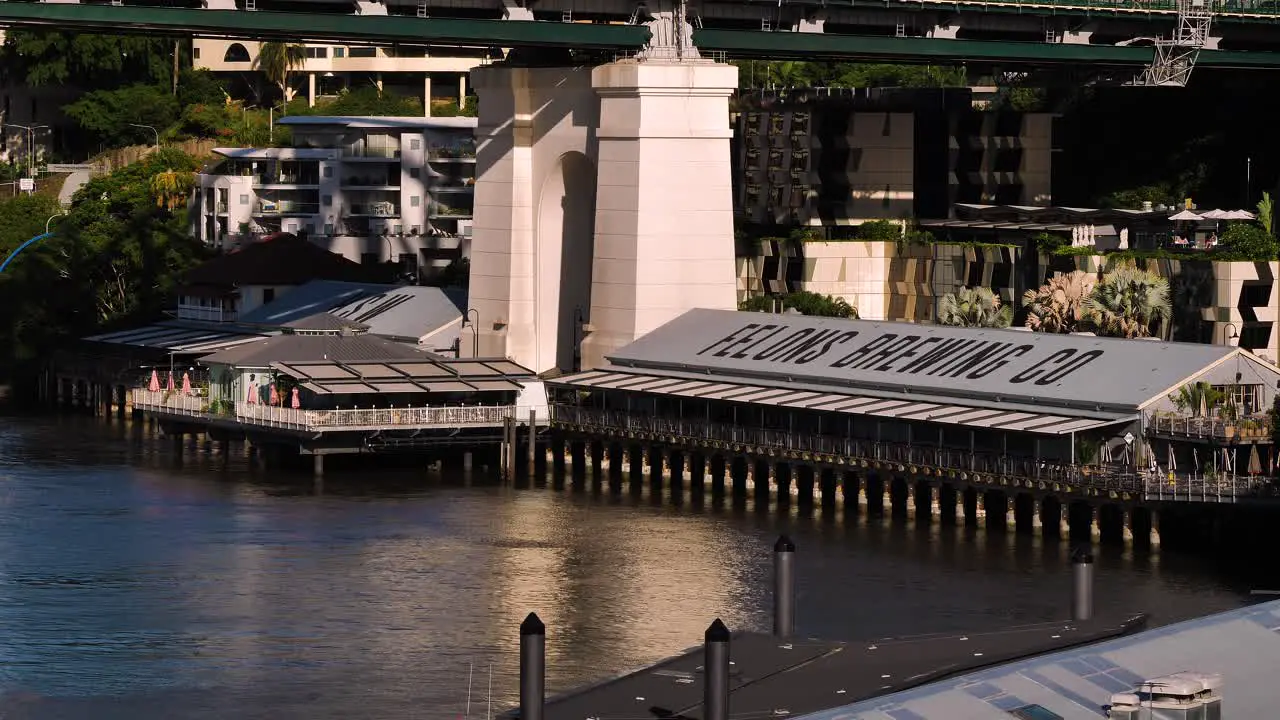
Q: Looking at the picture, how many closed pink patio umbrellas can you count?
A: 6